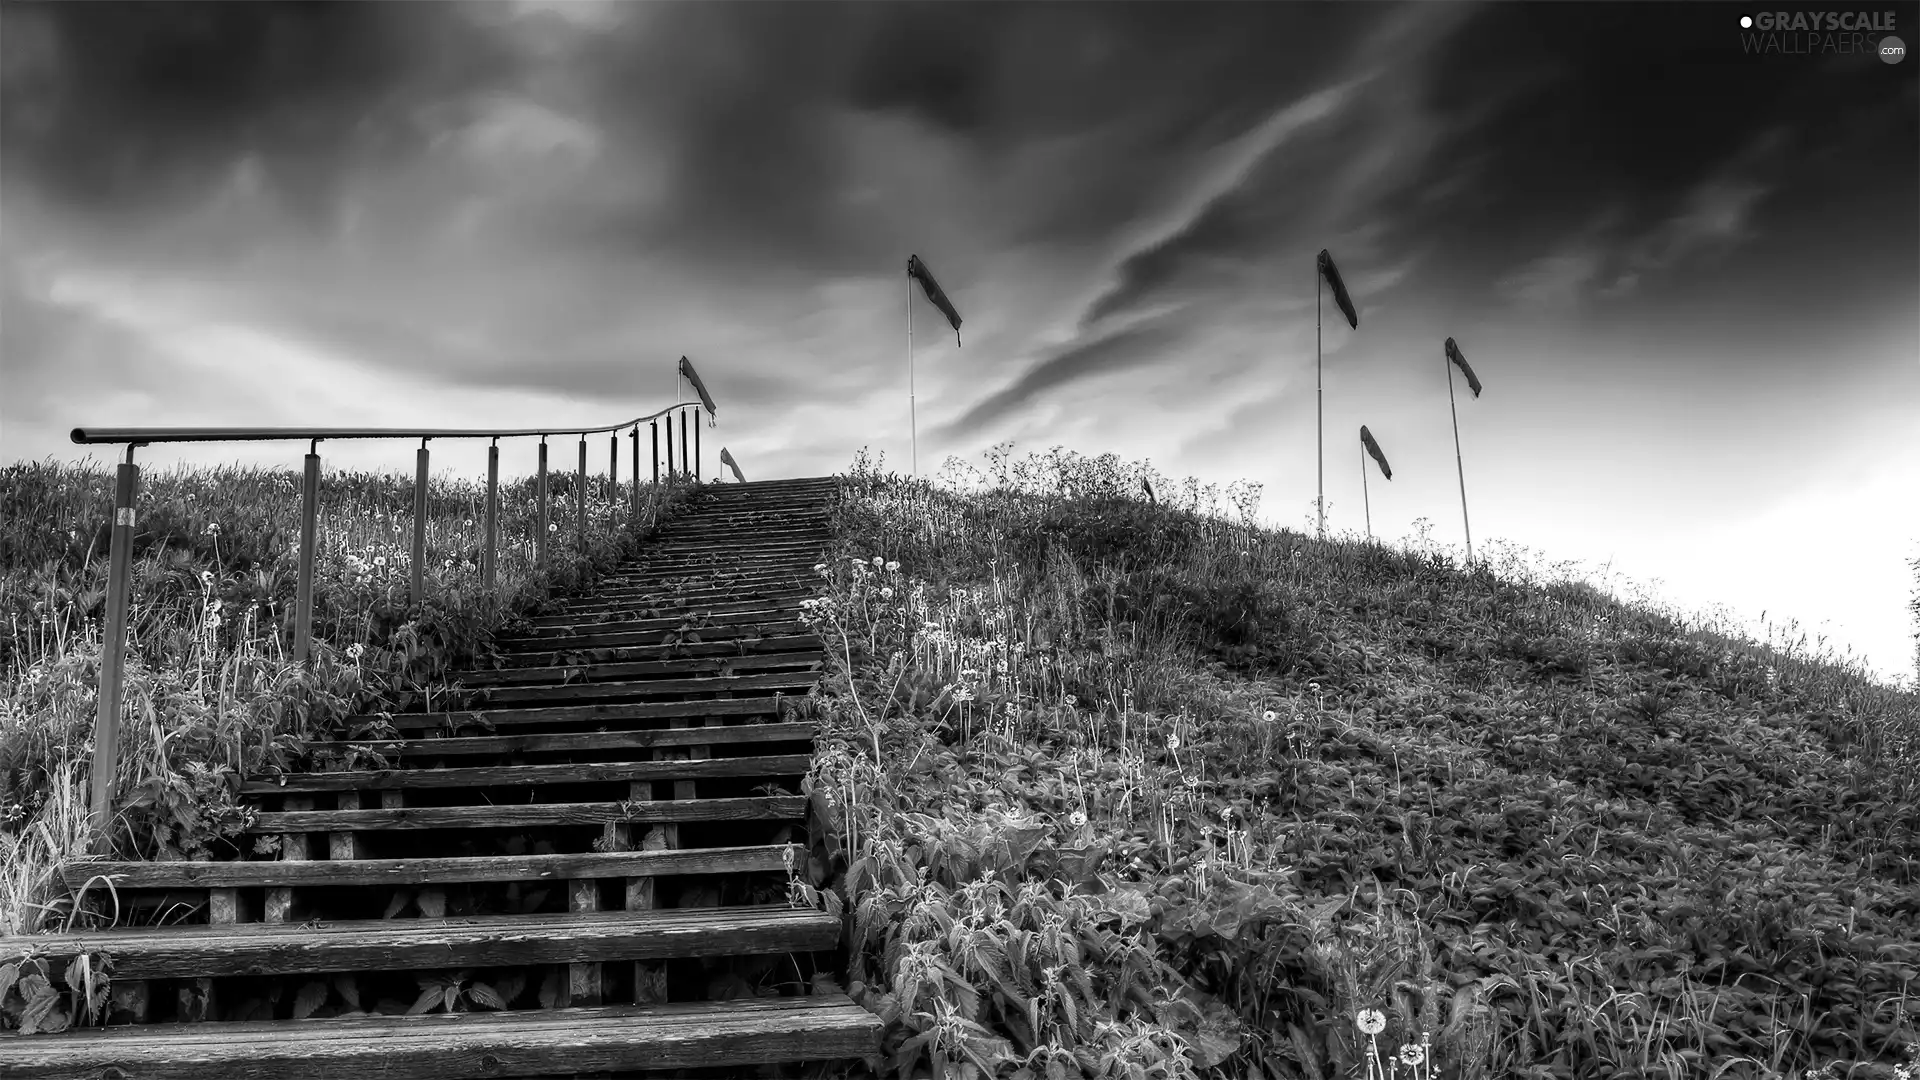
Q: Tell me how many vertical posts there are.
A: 12